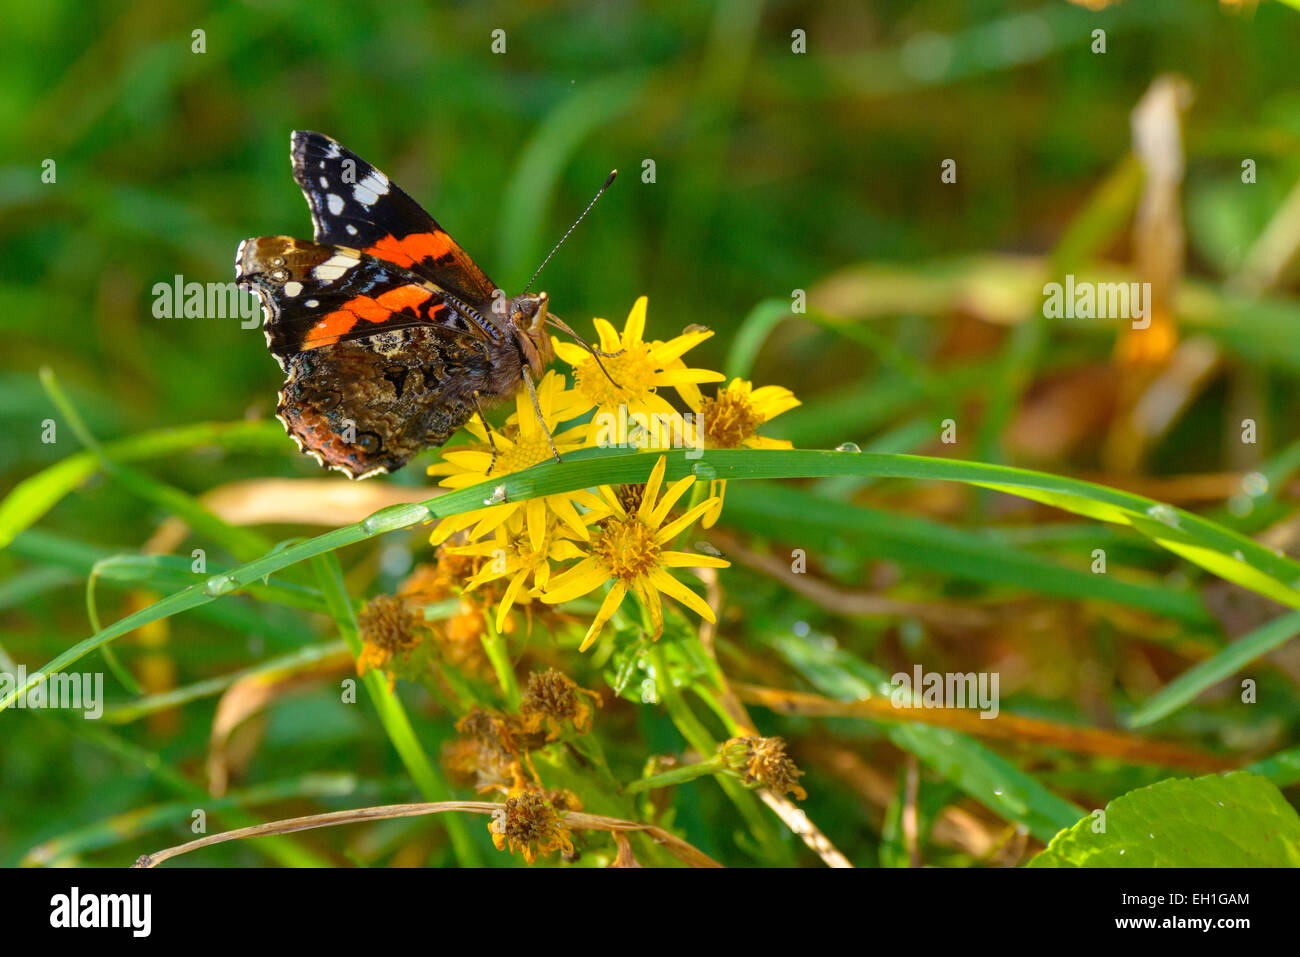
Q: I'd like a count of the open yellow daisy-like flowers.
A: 5